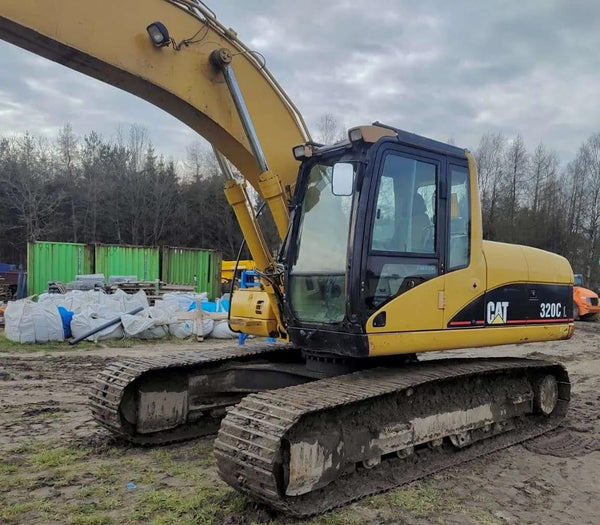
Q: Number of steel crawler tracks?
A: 2